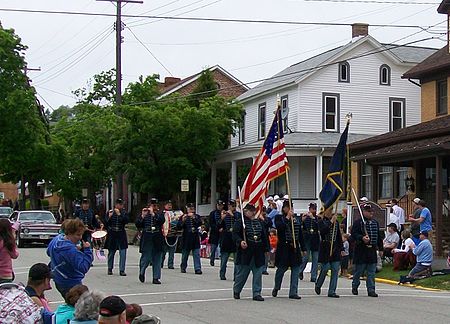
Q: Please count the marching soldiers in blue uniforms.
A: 13